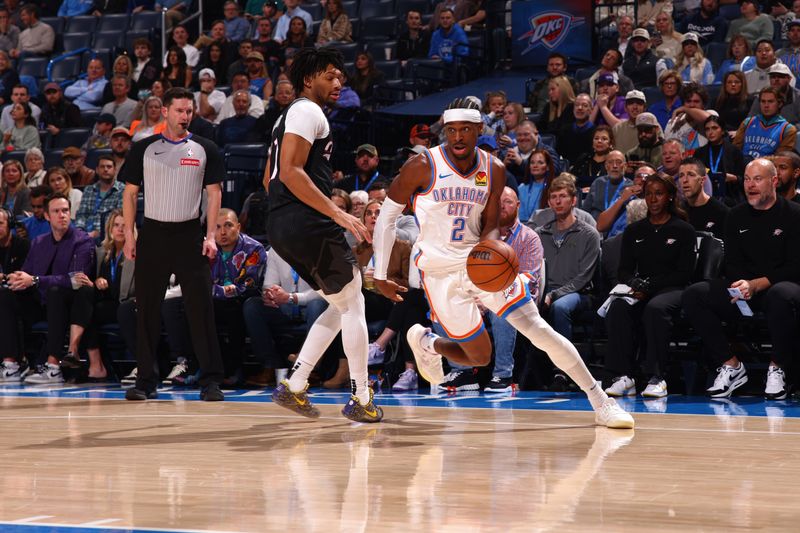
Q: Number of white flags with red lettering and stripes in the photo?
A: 0